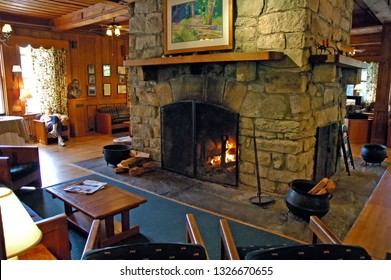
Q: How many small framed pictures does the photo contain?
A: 8